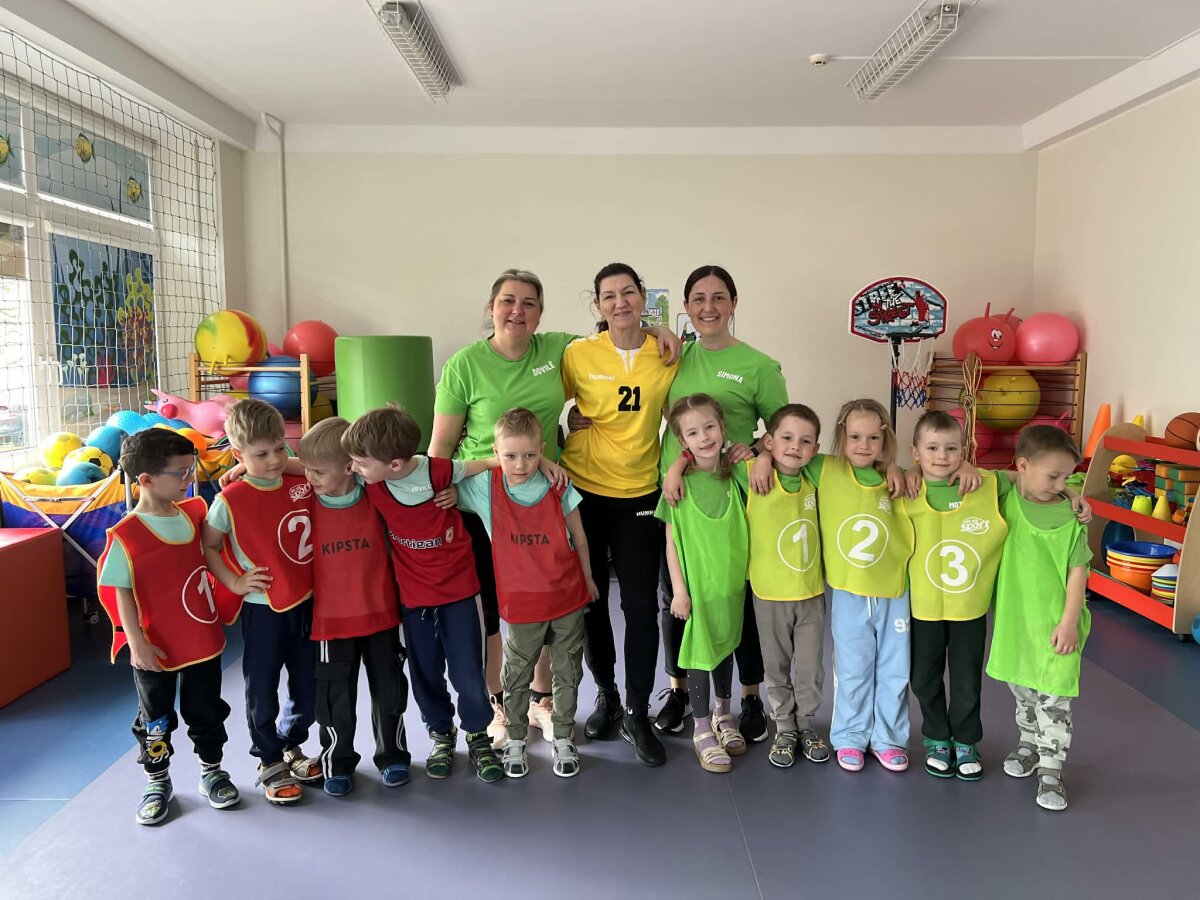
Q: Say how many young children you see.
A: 10